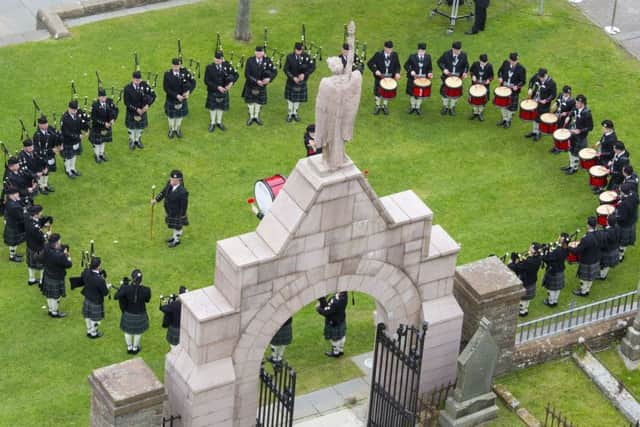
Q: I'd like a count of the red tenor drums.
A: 13